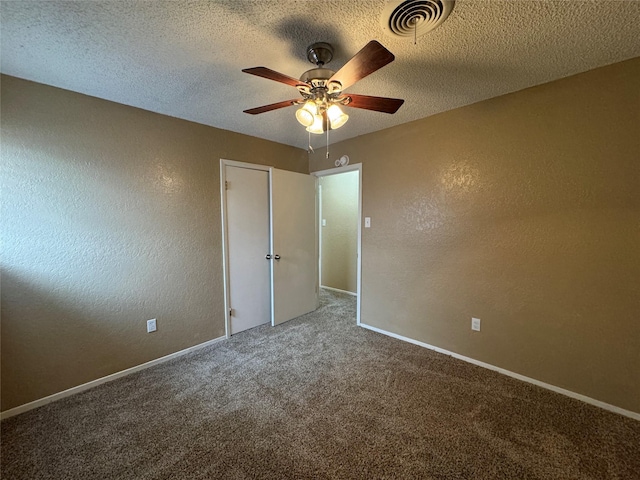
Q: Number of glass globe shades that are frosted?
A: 3